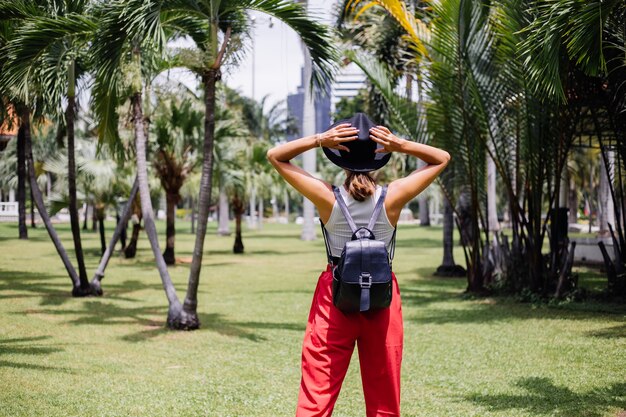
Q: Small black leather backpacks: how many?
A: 1